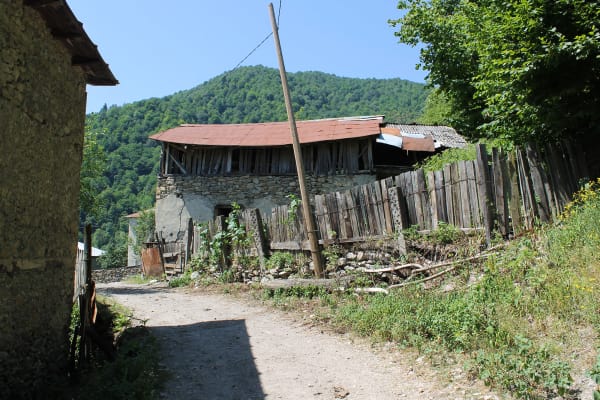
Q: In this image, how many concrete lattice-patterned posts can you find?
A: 2